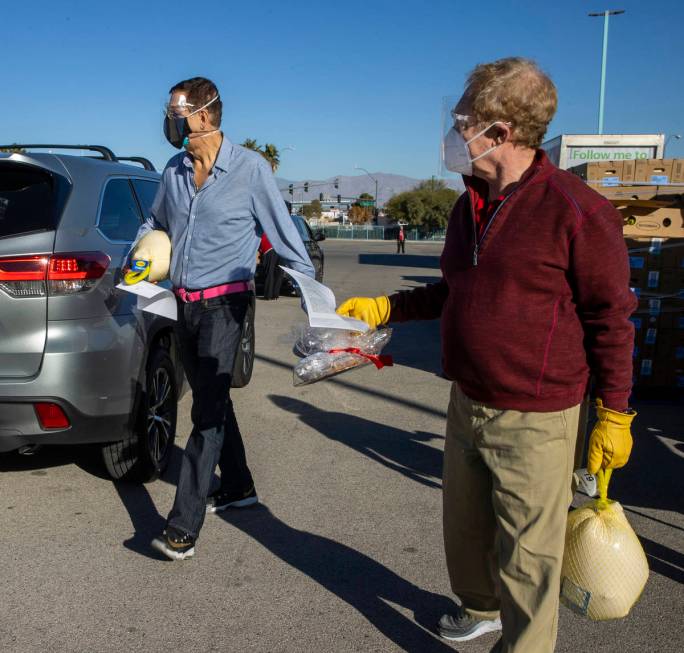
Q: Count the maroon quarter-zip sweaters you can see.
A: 1